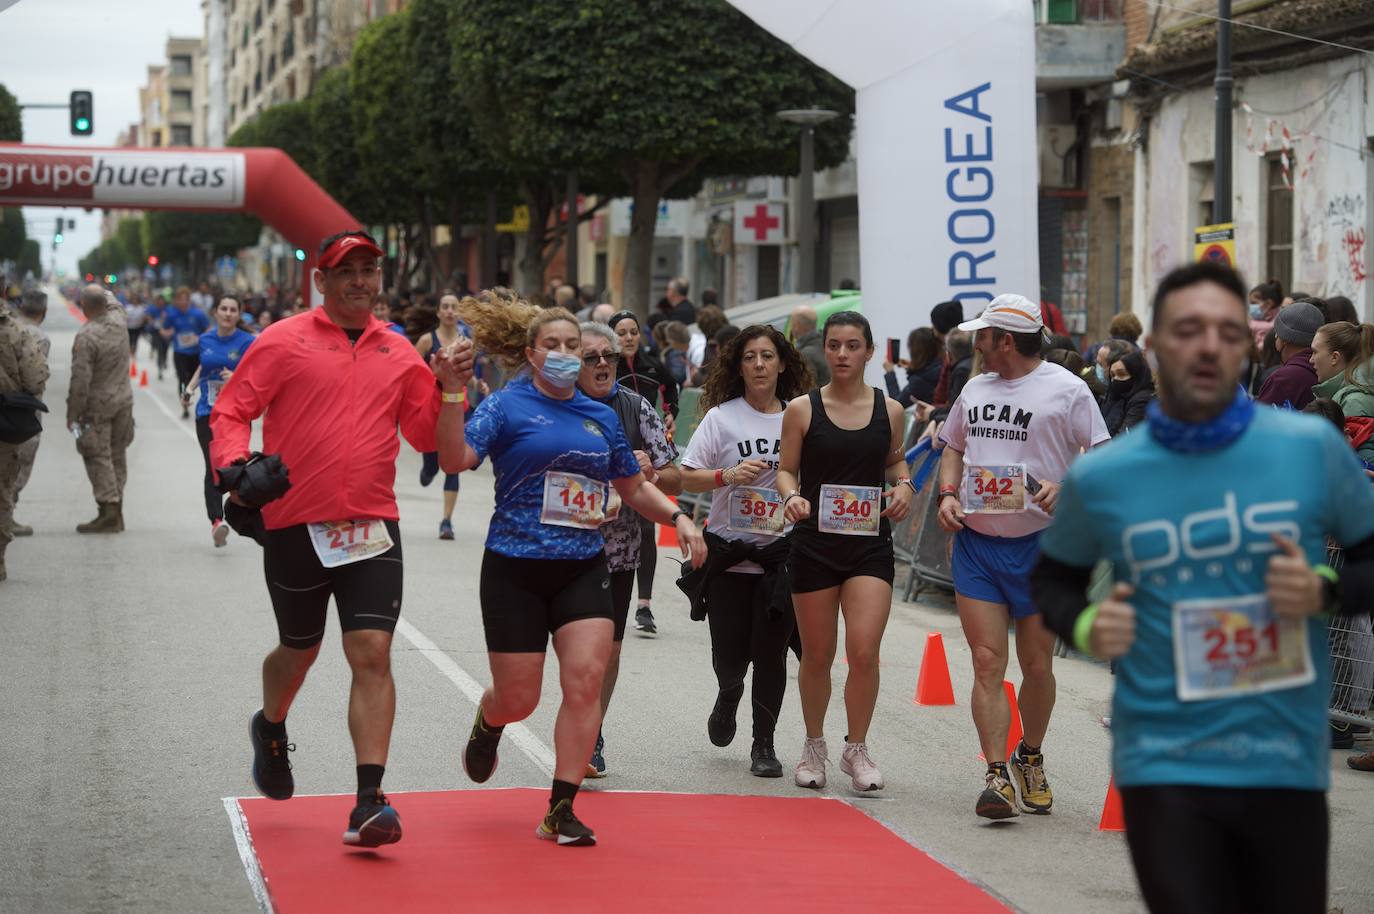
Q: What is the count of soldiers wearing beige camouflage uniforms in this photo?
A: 3